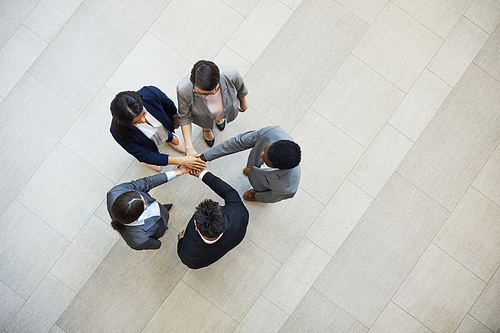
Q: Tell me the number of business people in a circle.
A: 5